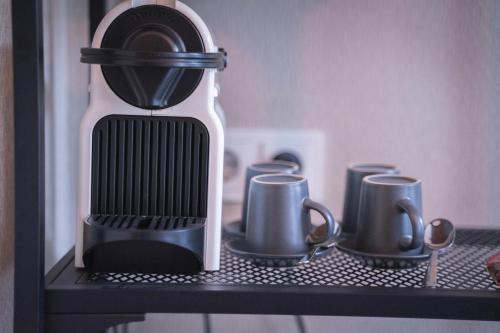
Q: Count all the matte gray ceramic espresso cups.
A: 4